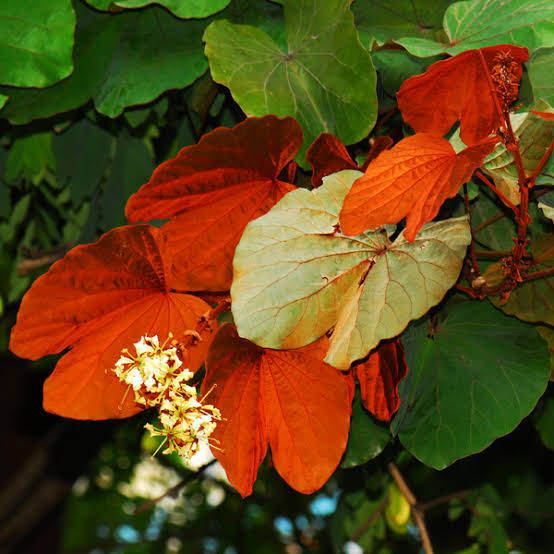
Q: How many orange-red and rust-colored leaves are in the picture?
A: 7